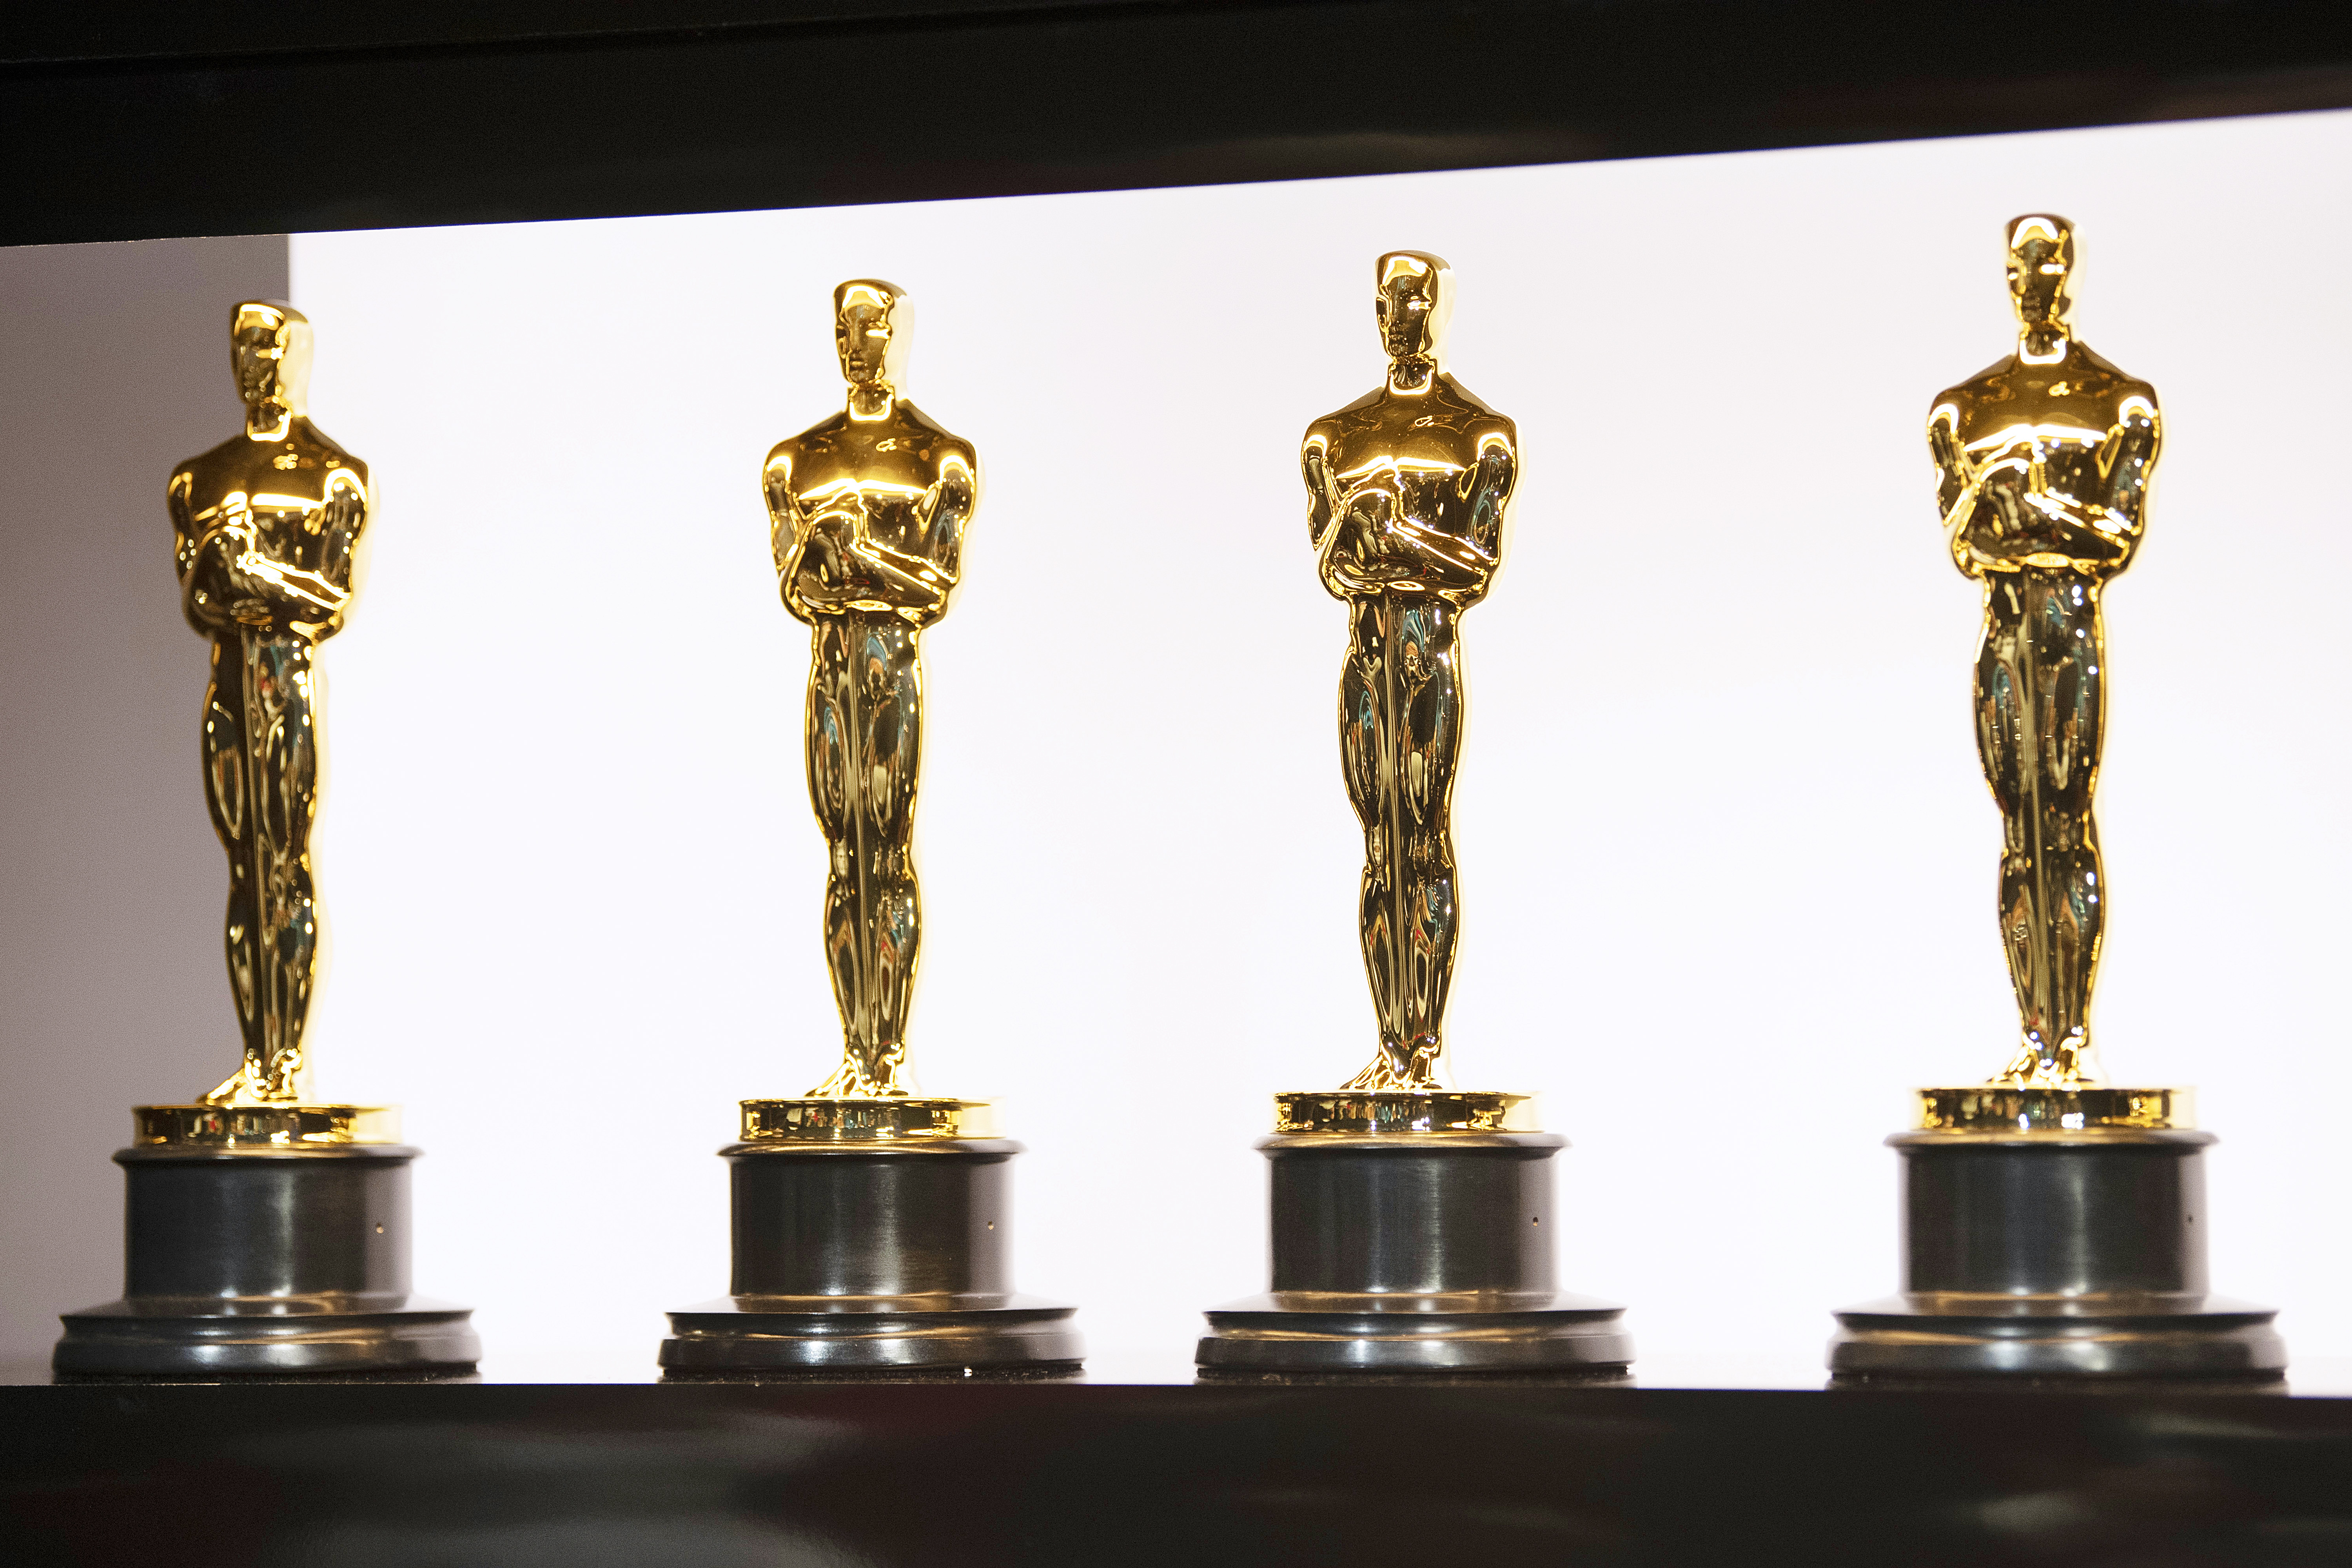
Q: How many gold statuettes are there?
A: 4